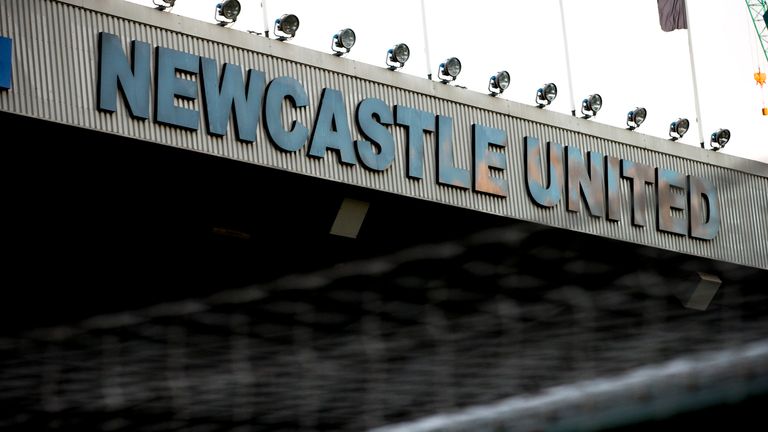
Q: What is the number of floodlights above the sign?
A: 12